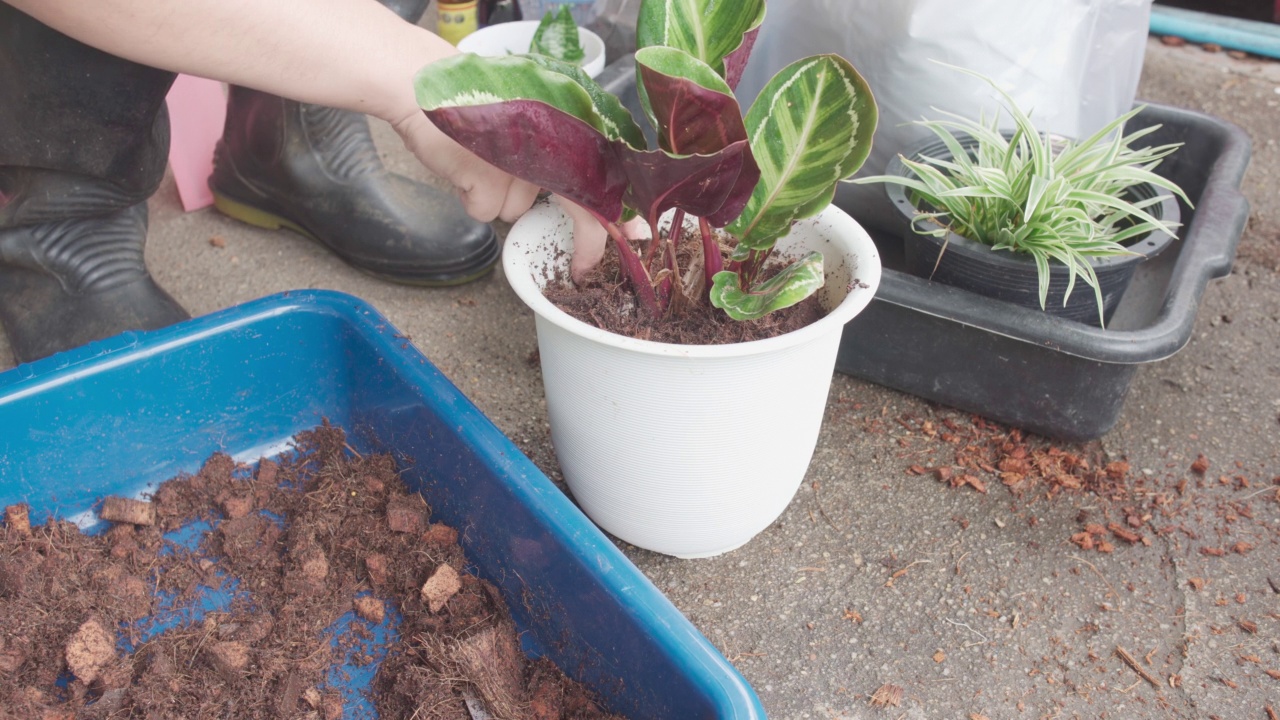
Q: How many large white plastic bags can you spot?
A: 1